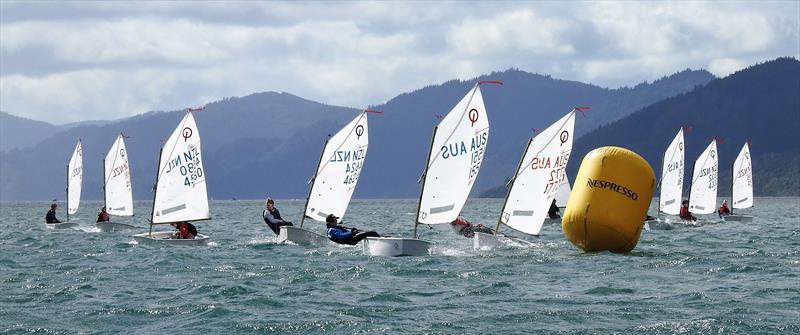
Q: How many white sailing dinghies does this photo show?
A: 10